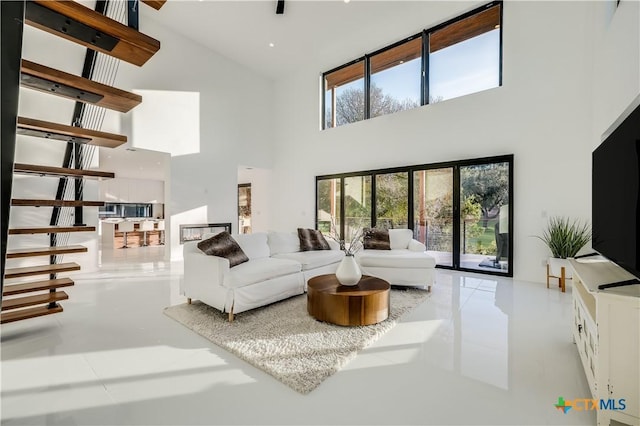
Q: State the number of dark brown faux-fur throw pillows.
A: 3